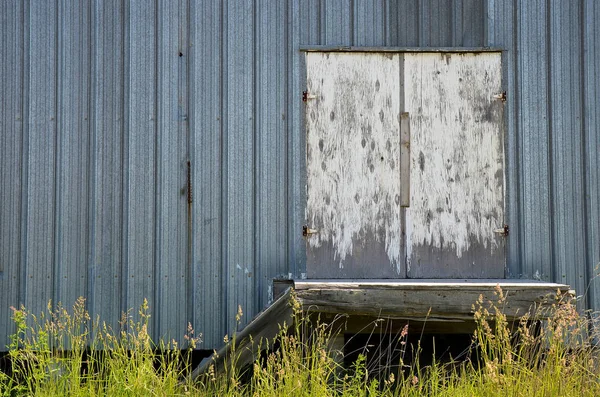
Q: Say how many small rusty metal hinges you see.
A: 4